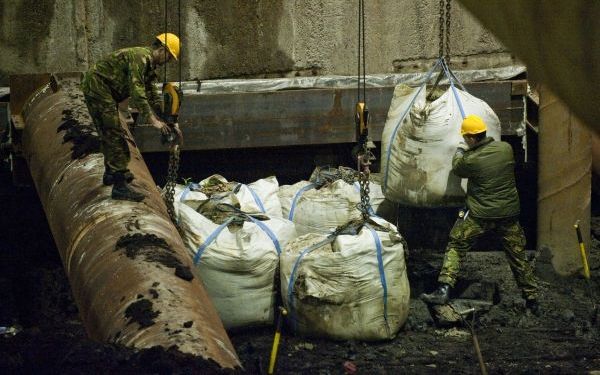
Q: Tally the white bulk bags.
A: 5